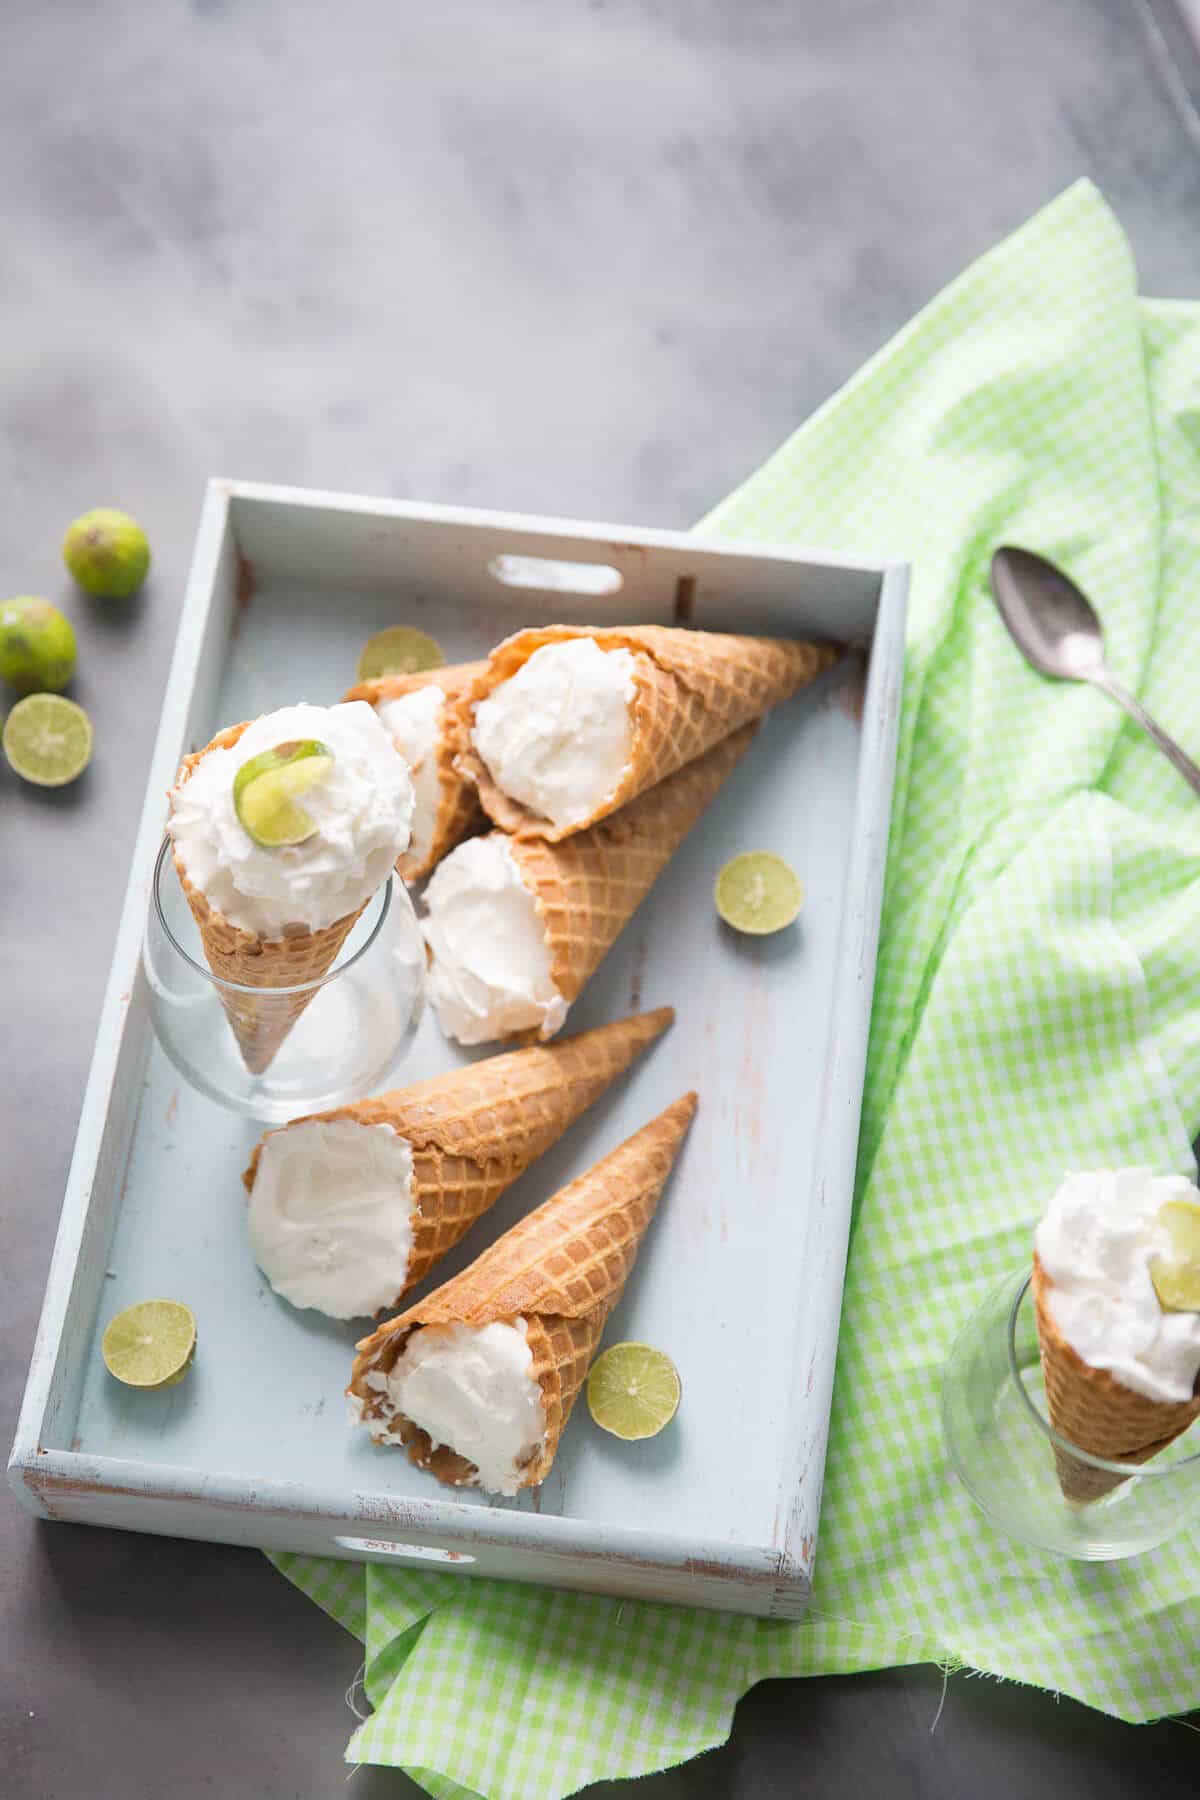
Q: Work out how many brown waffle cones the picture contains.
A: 7